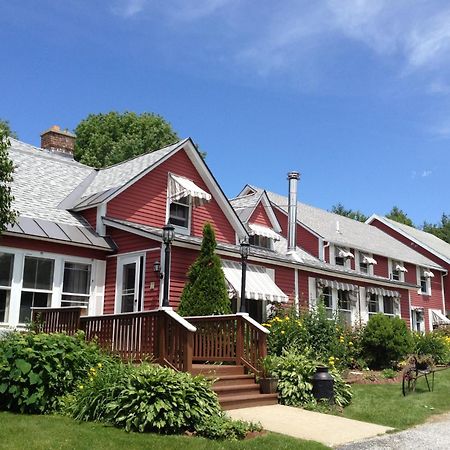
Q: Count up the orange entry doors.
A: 0